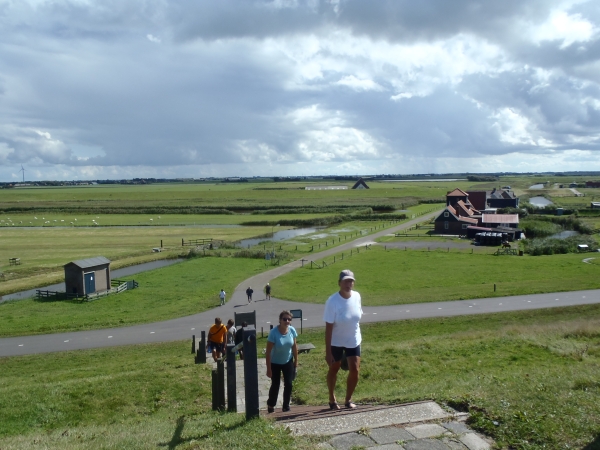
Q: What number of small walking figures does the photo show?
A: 3